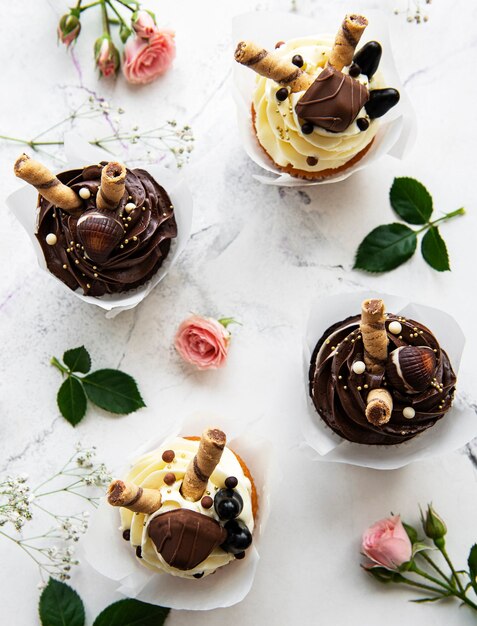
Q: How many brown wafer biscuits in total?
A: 8